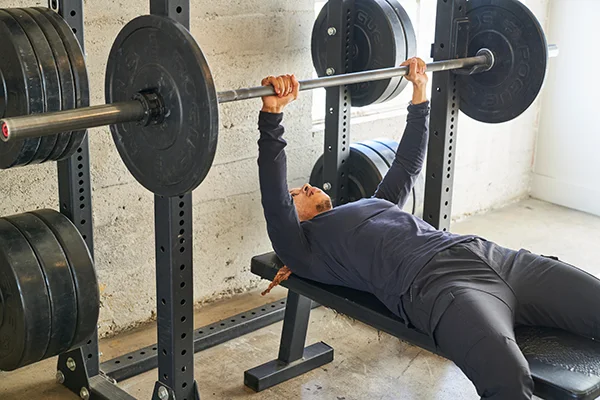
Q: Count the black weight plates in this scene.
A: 14